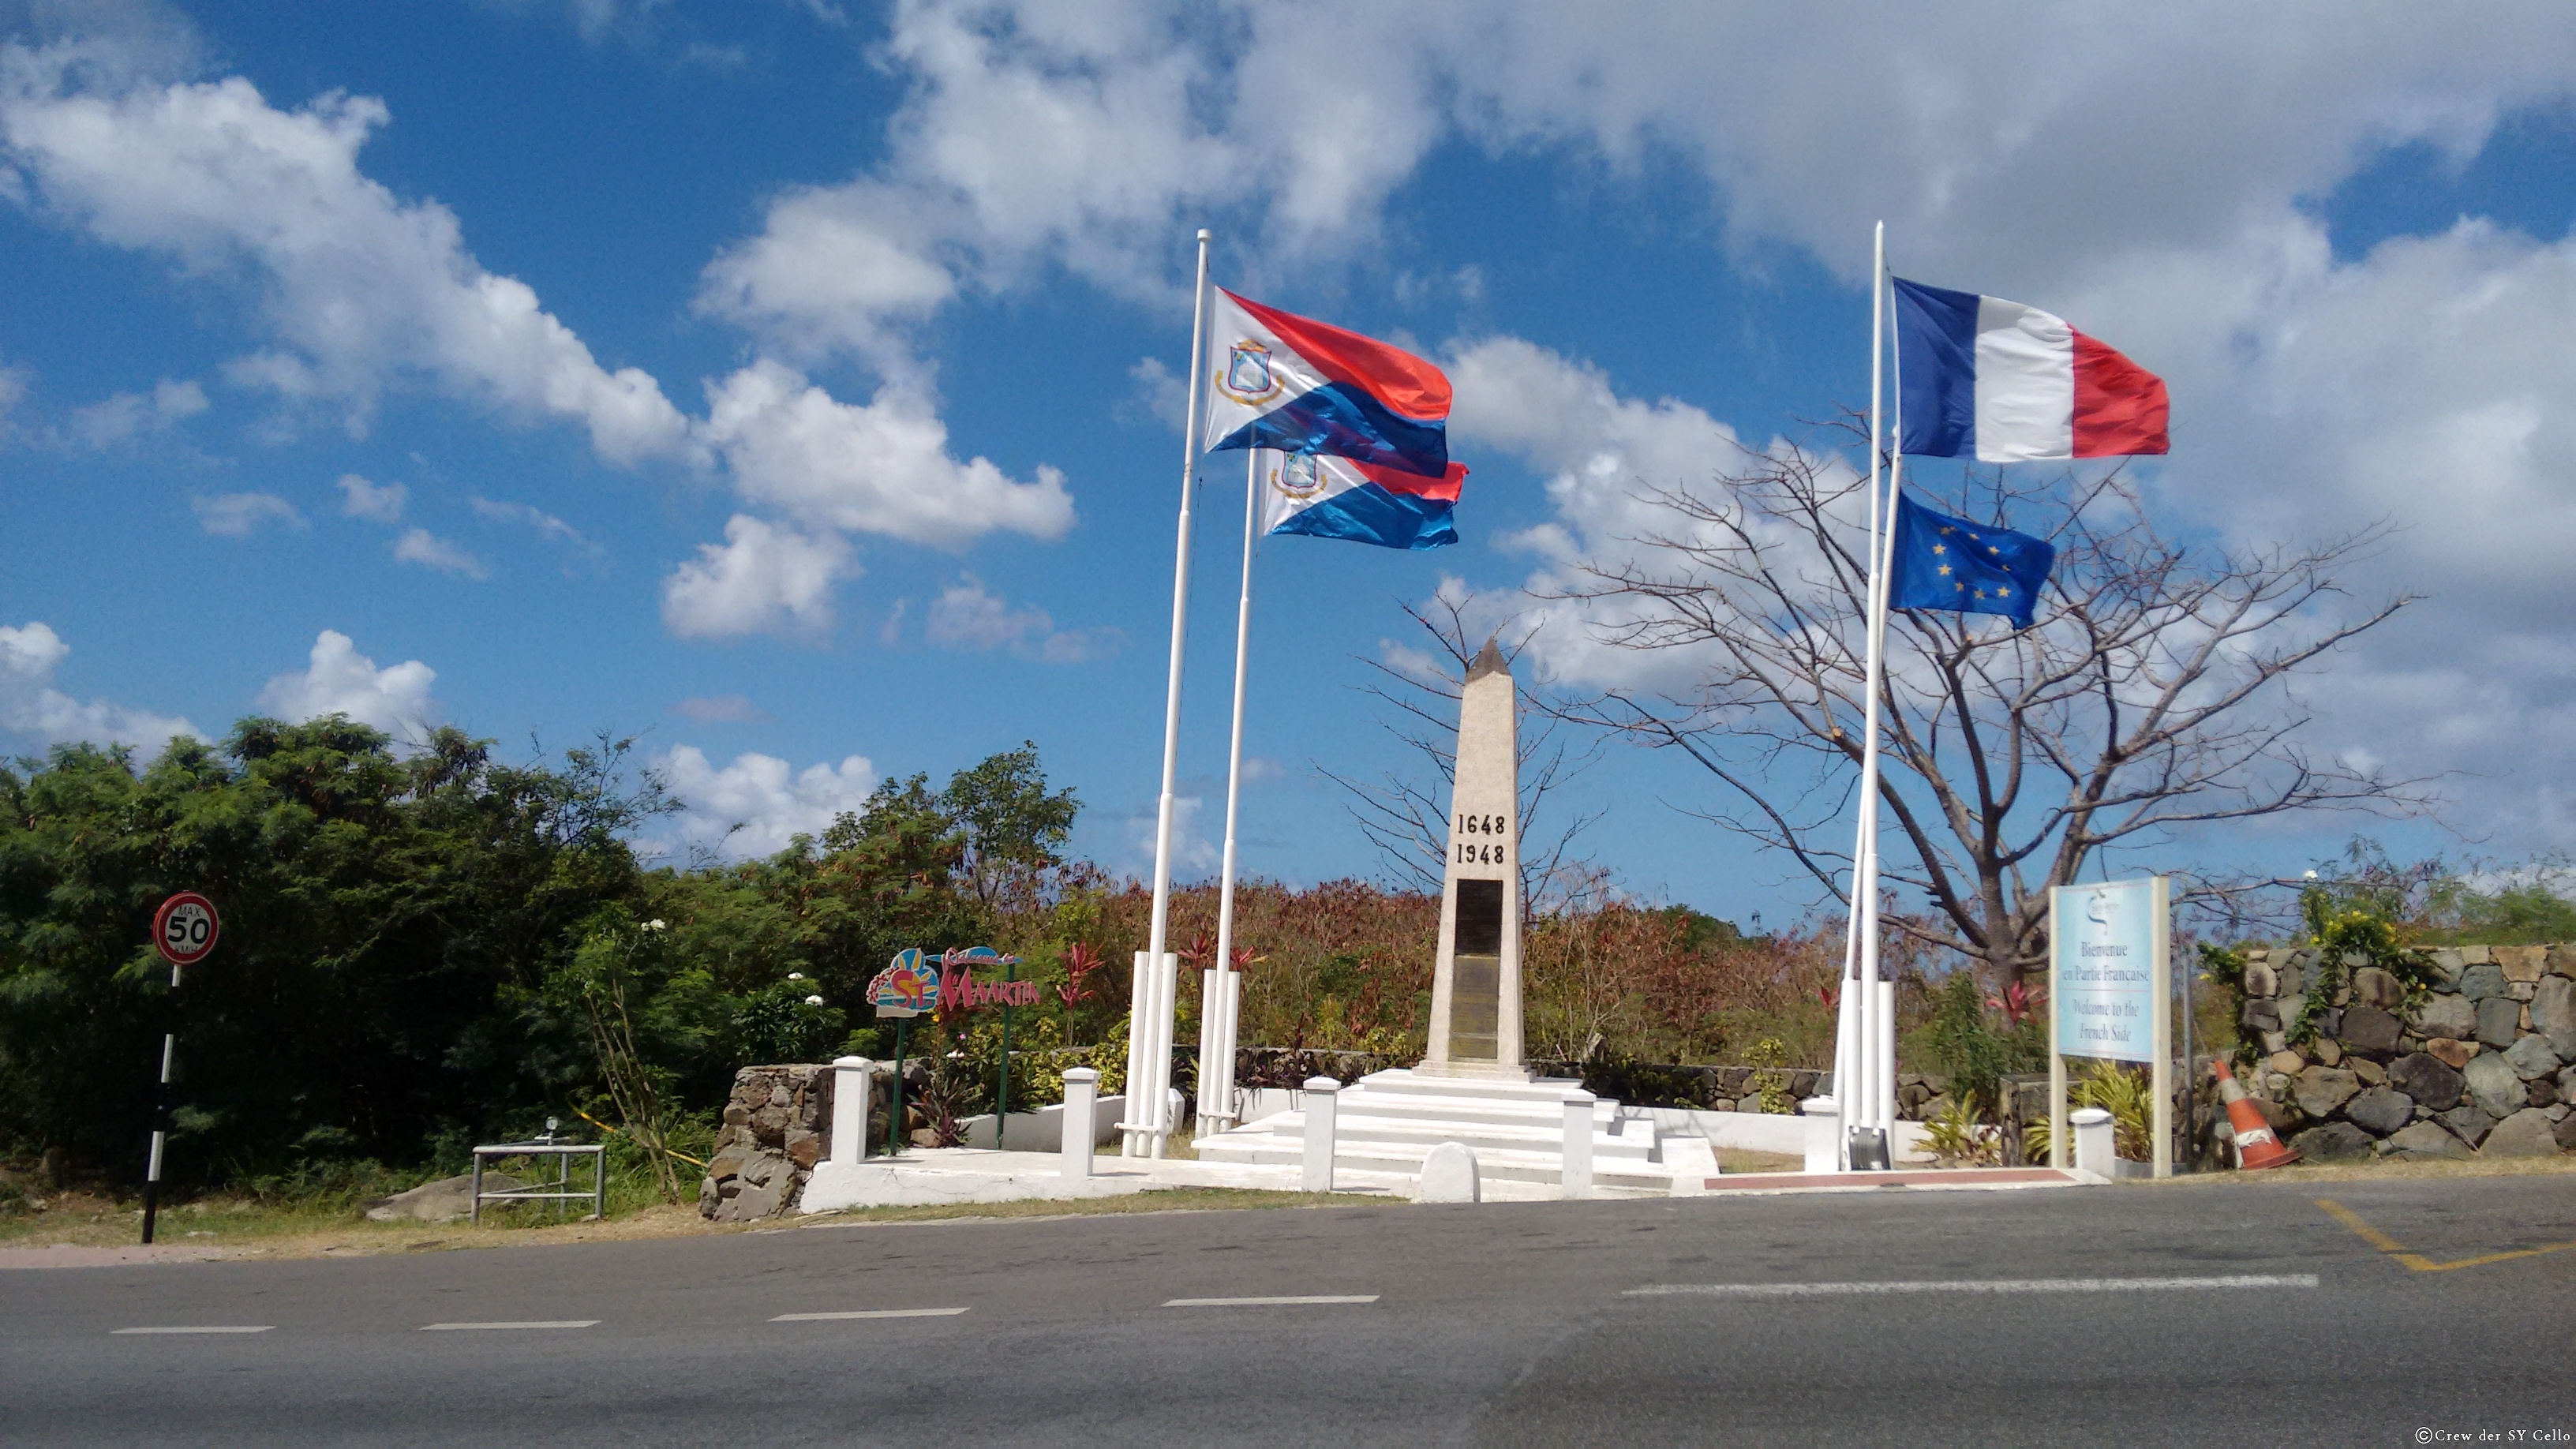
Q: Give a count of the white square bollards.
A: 6